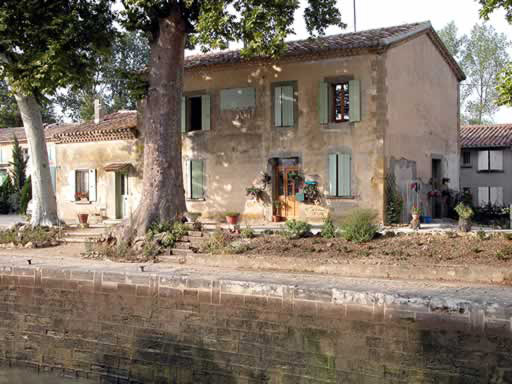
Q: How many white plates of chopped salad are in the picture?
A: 0